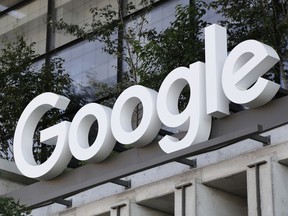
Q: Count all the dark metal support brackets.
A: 4